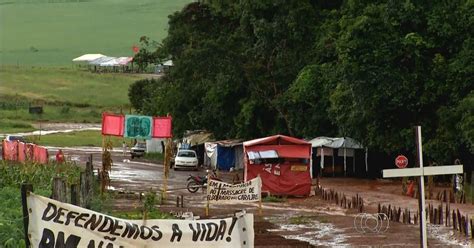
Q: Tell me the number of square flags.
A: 3